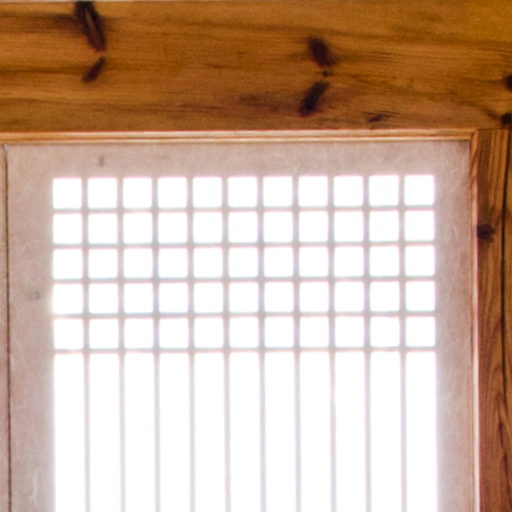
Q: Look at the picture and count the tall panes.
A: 11